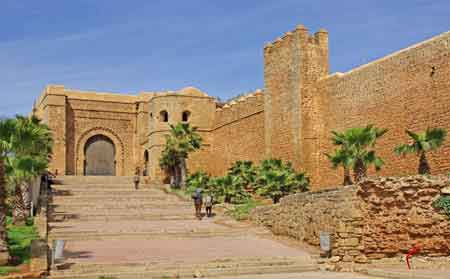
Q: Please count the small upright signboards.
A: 2